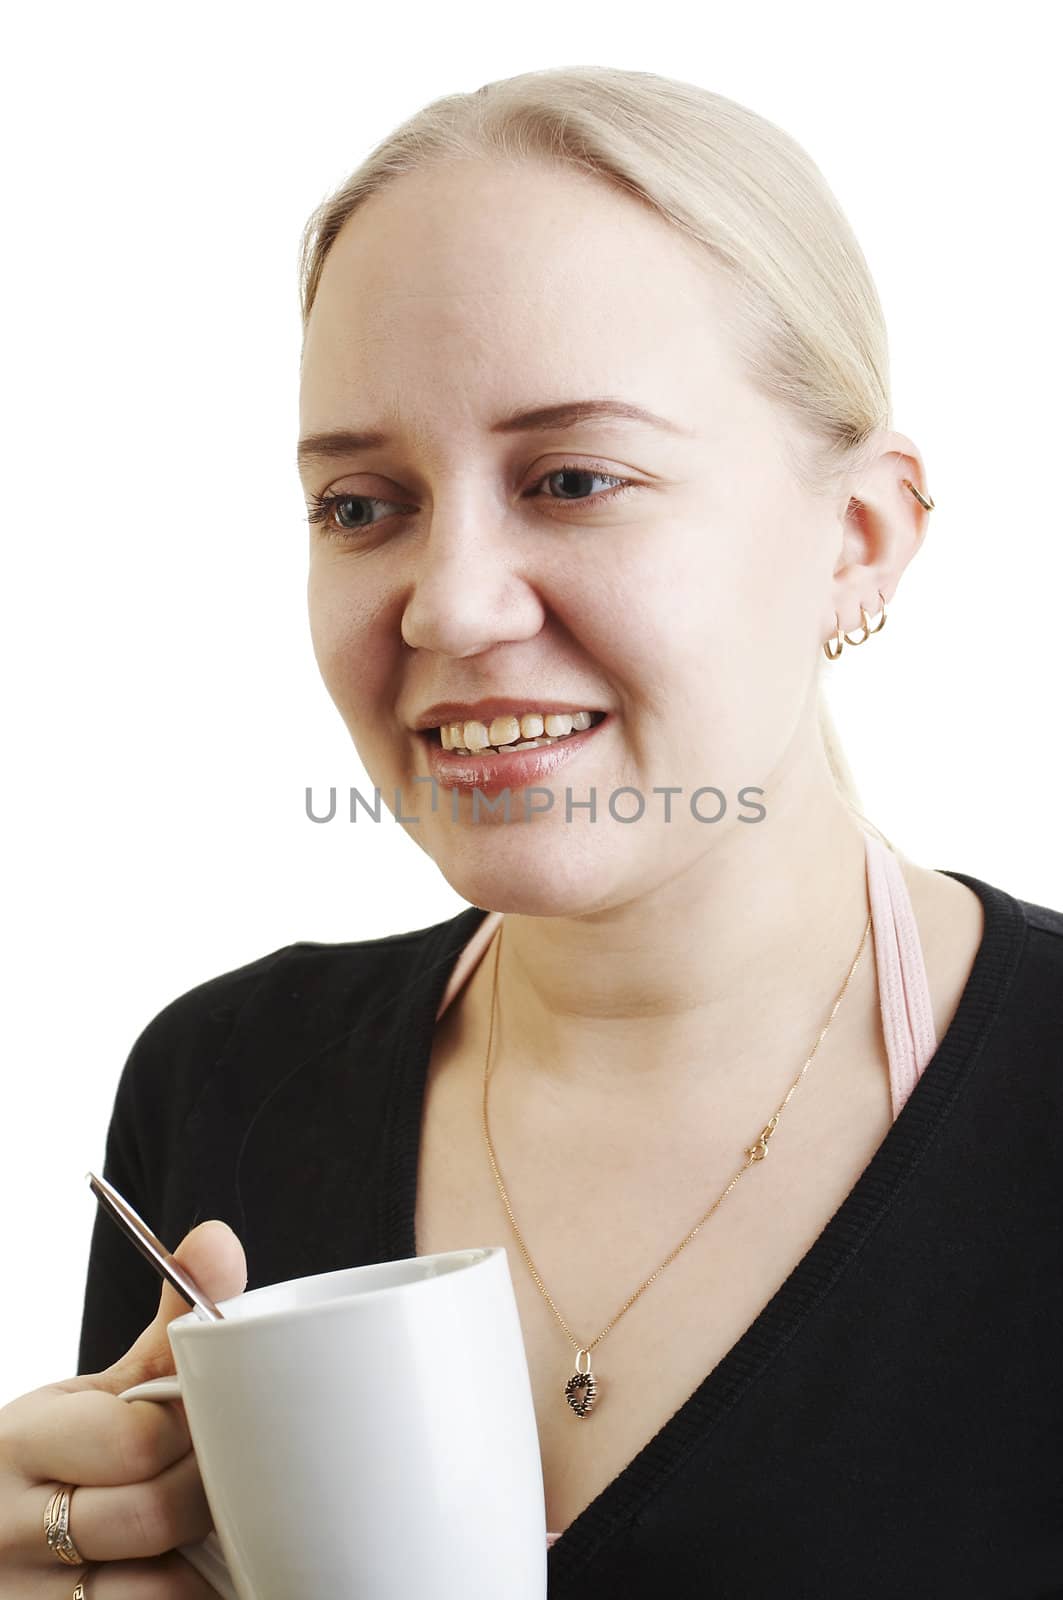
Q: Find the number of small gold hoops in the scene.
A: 4